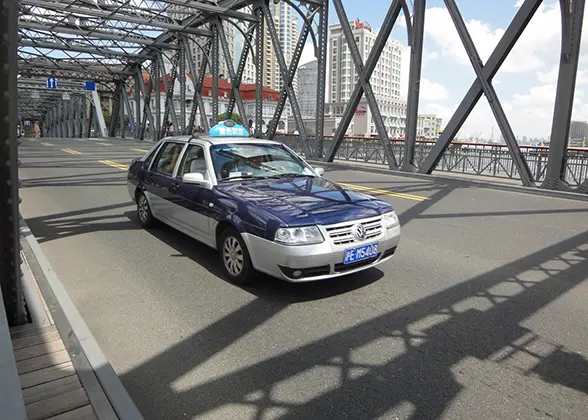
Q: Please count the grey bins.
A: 0